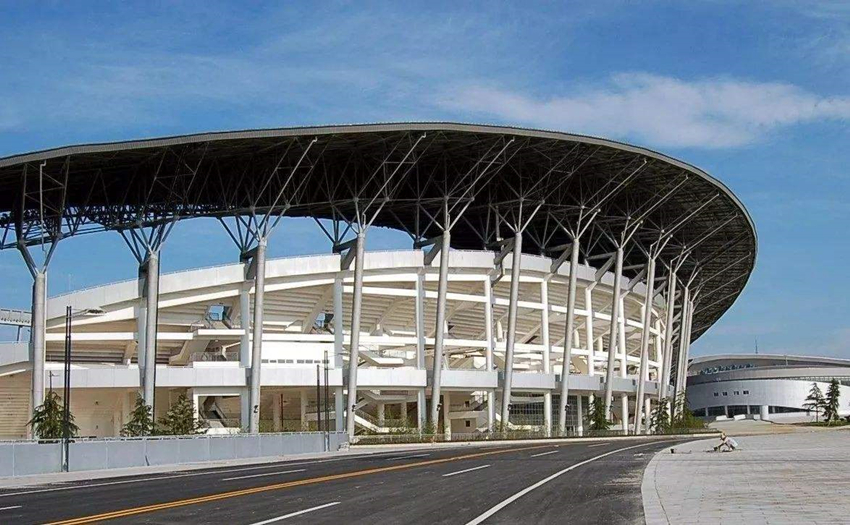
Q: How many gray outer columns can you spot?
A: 12